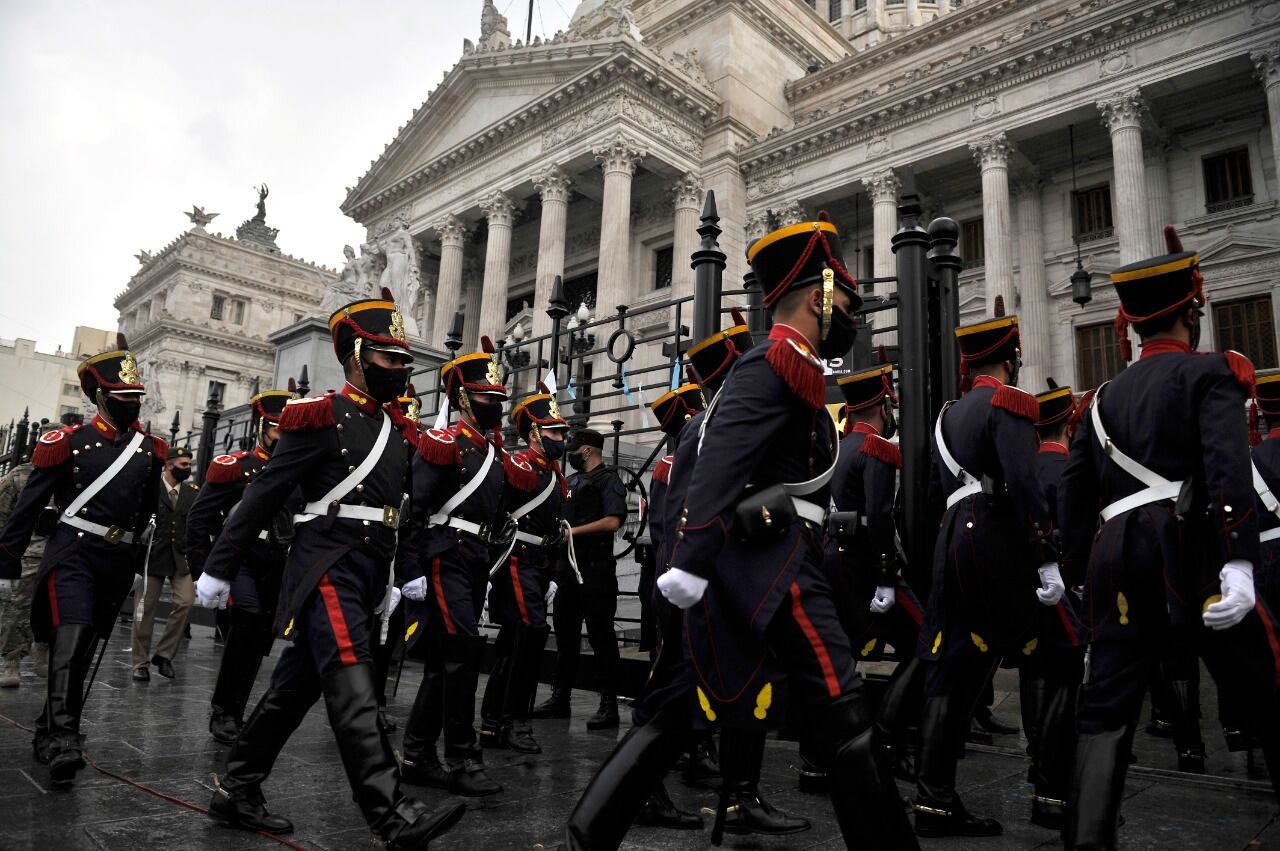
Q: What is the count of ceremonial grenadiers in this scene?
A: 14